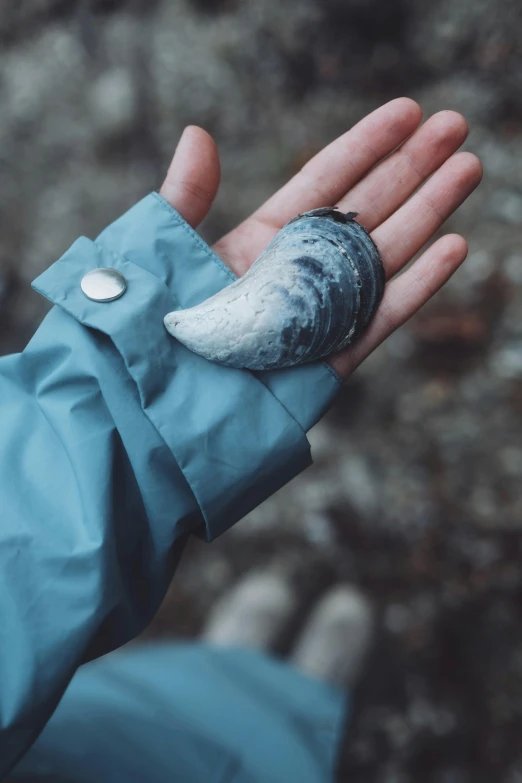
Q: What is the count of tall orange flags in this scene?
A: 0